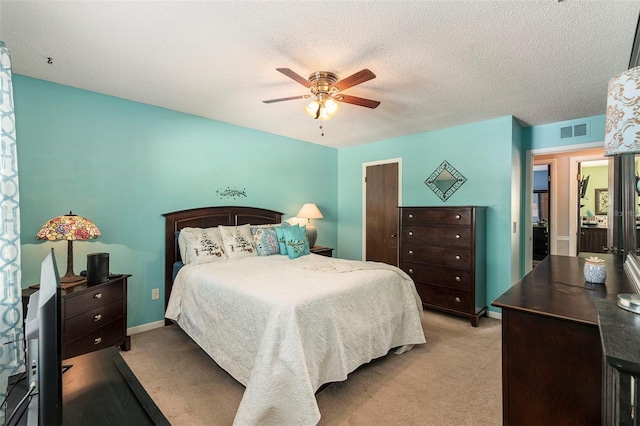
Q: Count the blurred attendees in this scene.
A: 0